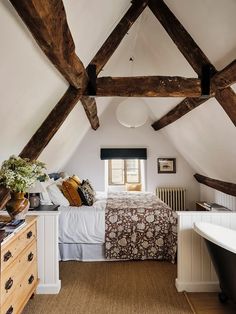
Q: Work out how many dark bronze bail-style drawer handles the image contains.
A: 6